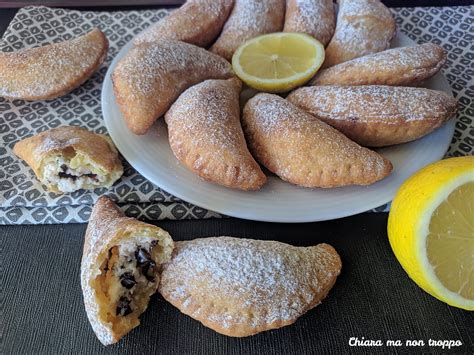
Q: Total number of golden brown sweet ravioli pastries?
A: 13